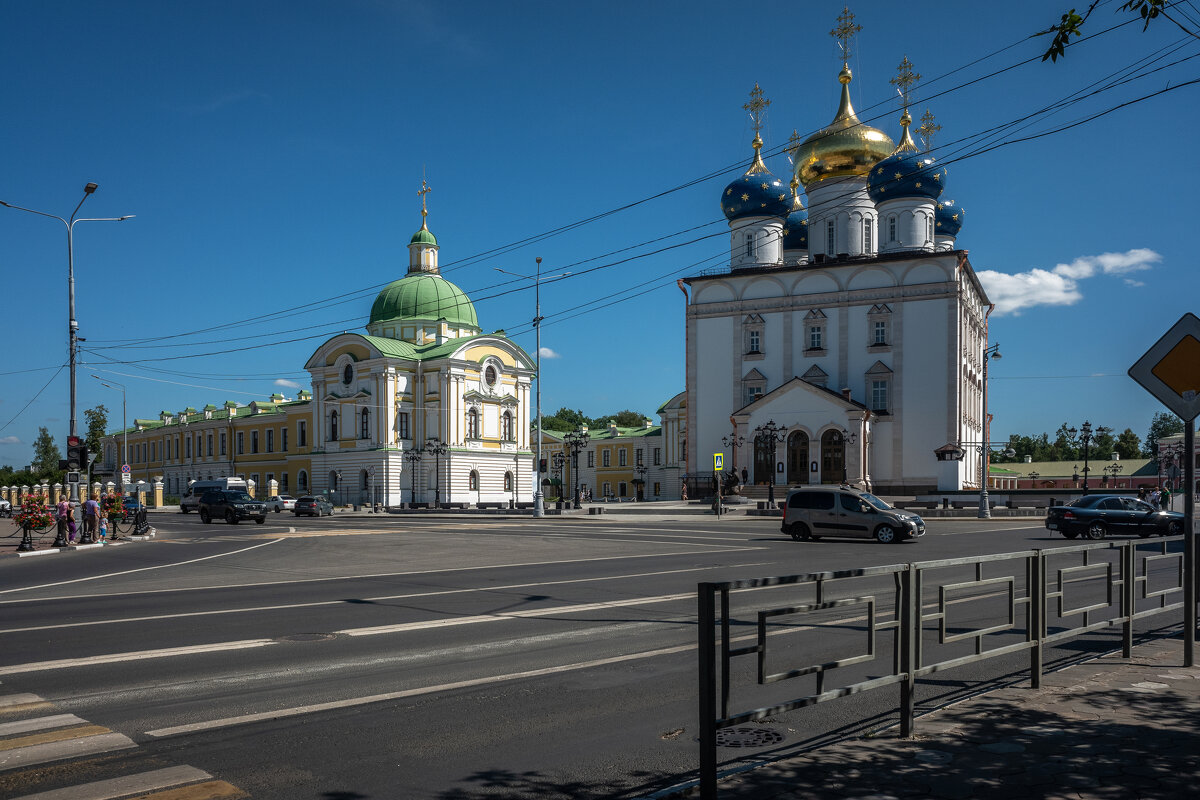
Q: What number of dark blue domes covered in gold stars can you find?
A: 4